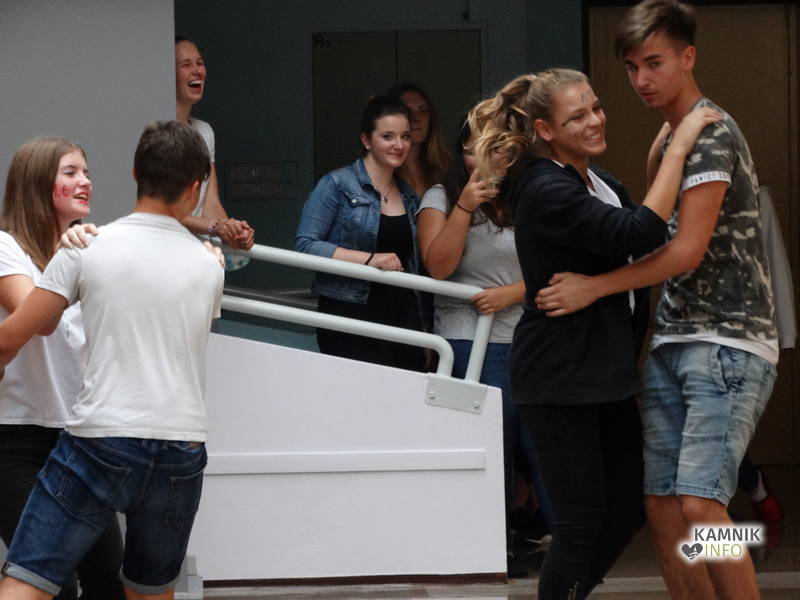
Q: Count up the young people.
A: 8